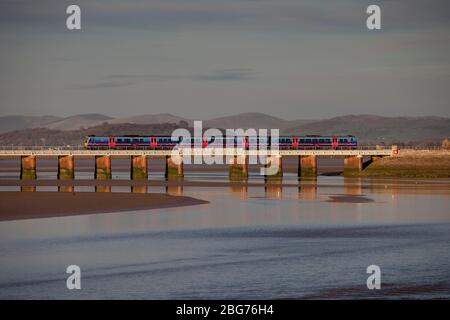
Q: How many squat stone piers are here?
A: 9